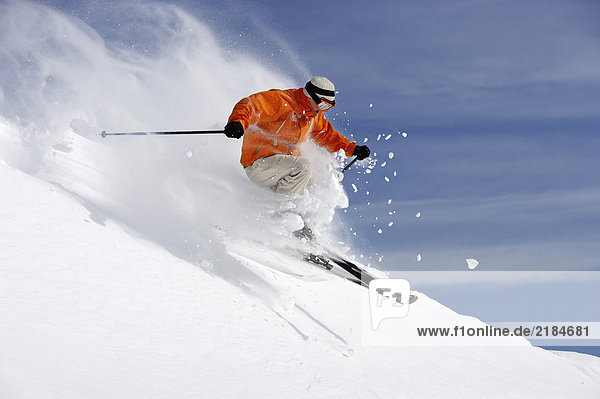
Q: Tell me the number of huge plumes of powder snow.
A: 1